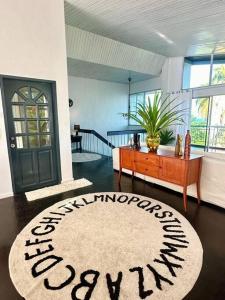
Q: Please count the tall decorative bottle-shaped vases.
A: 2